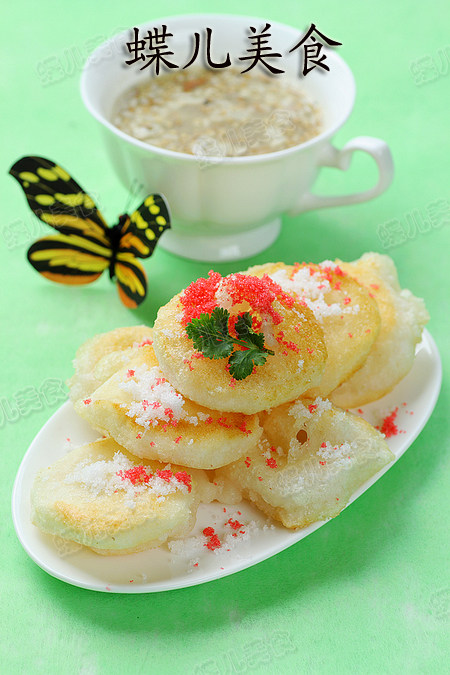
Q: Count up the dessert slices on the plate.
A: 7